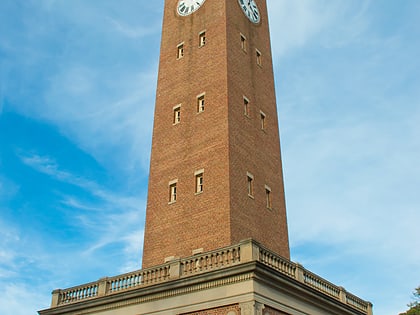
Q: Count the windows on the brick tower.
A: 12